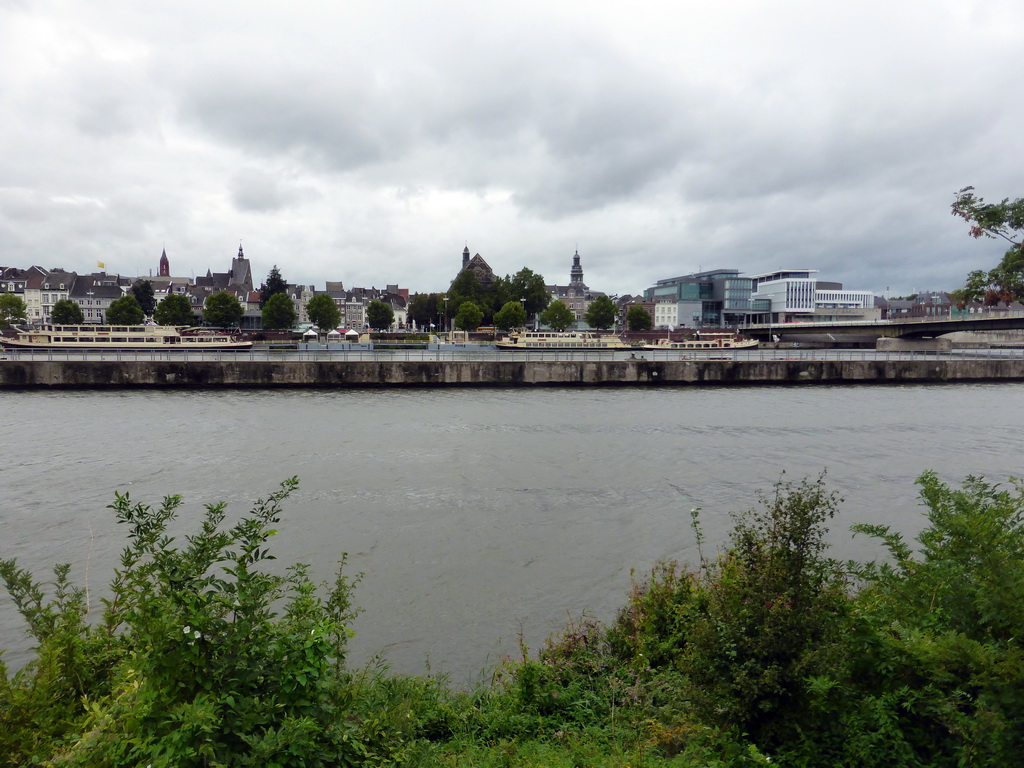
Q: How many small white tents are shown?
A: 3